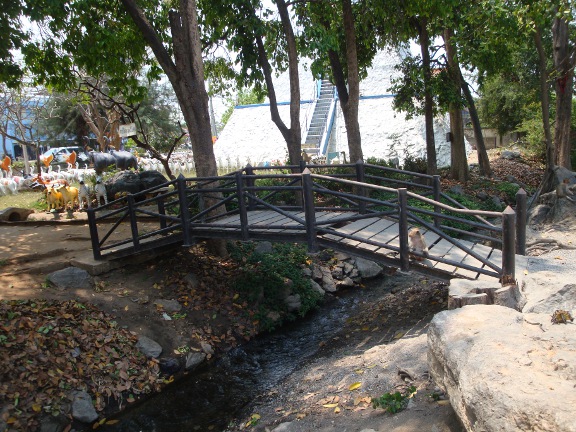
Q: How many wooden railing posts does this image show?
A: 14